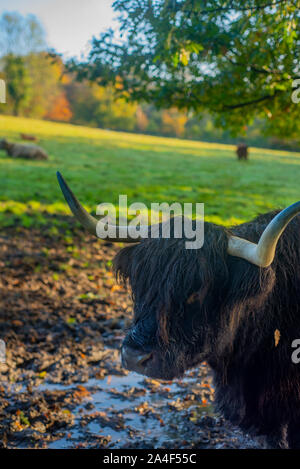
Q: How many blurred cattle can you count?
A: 3